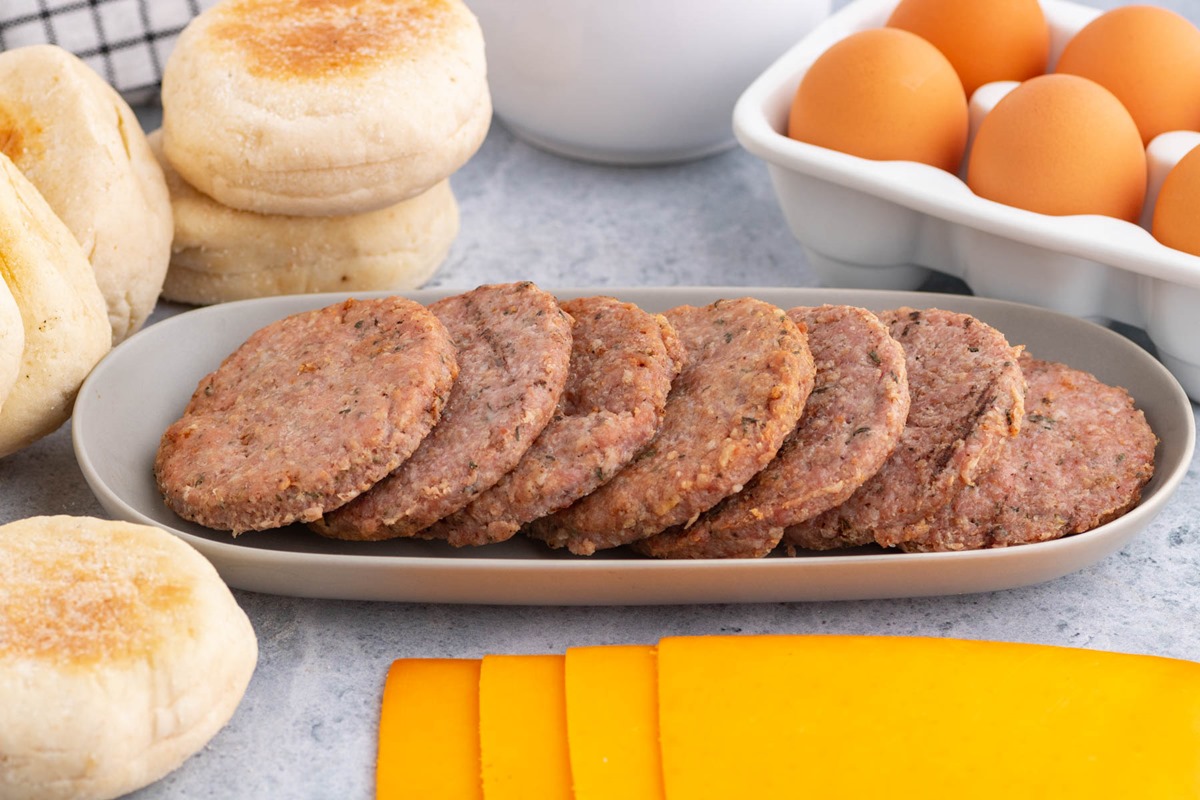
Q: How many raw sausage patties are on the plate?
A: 7